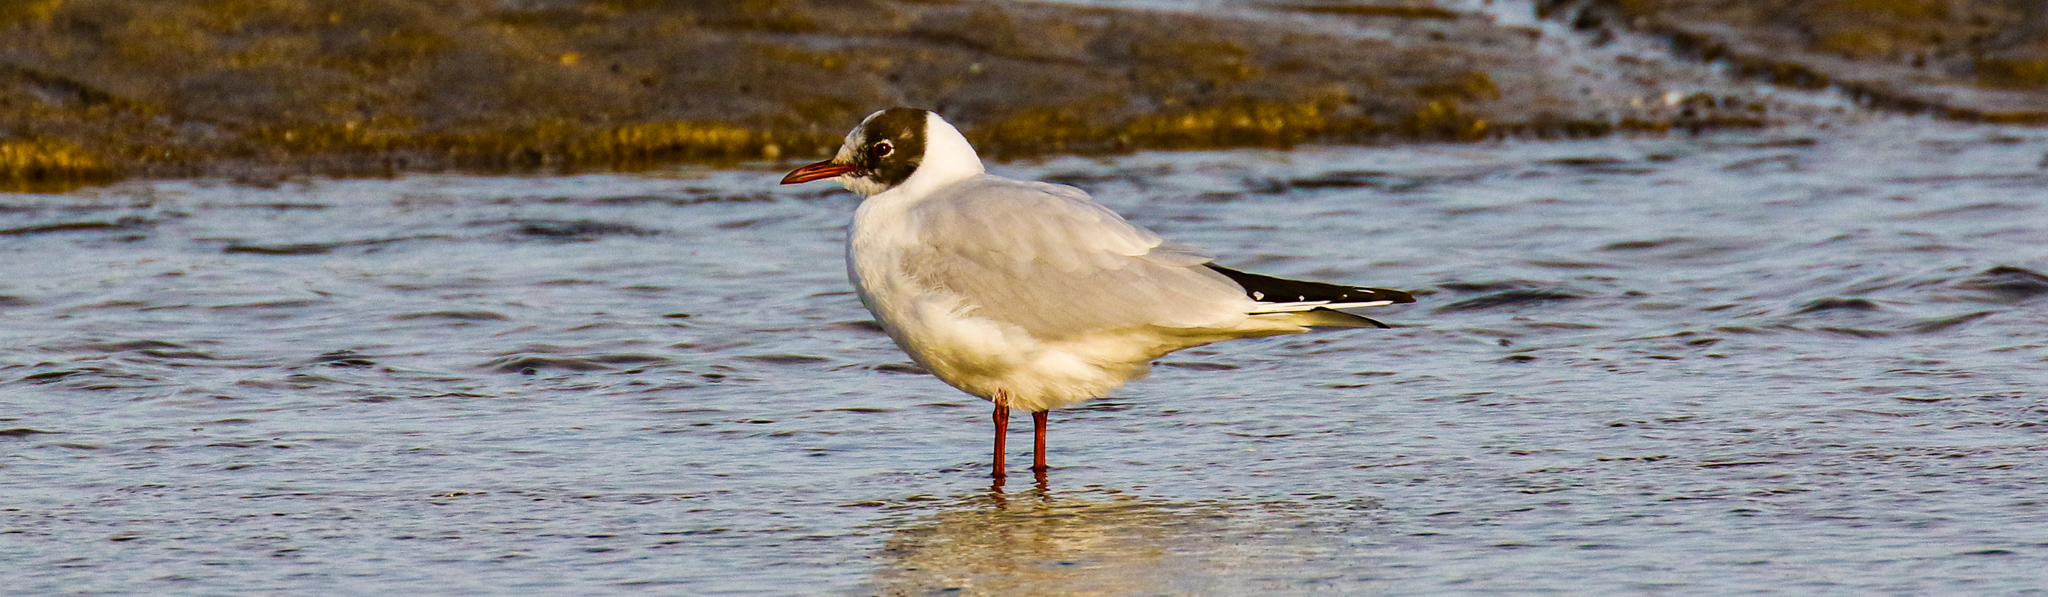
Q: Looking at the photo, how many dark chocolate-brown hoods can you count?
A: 1